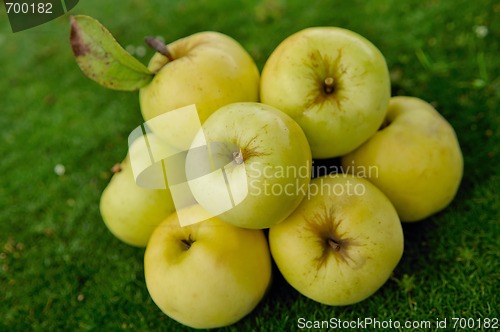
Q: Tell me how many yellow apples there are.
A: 7